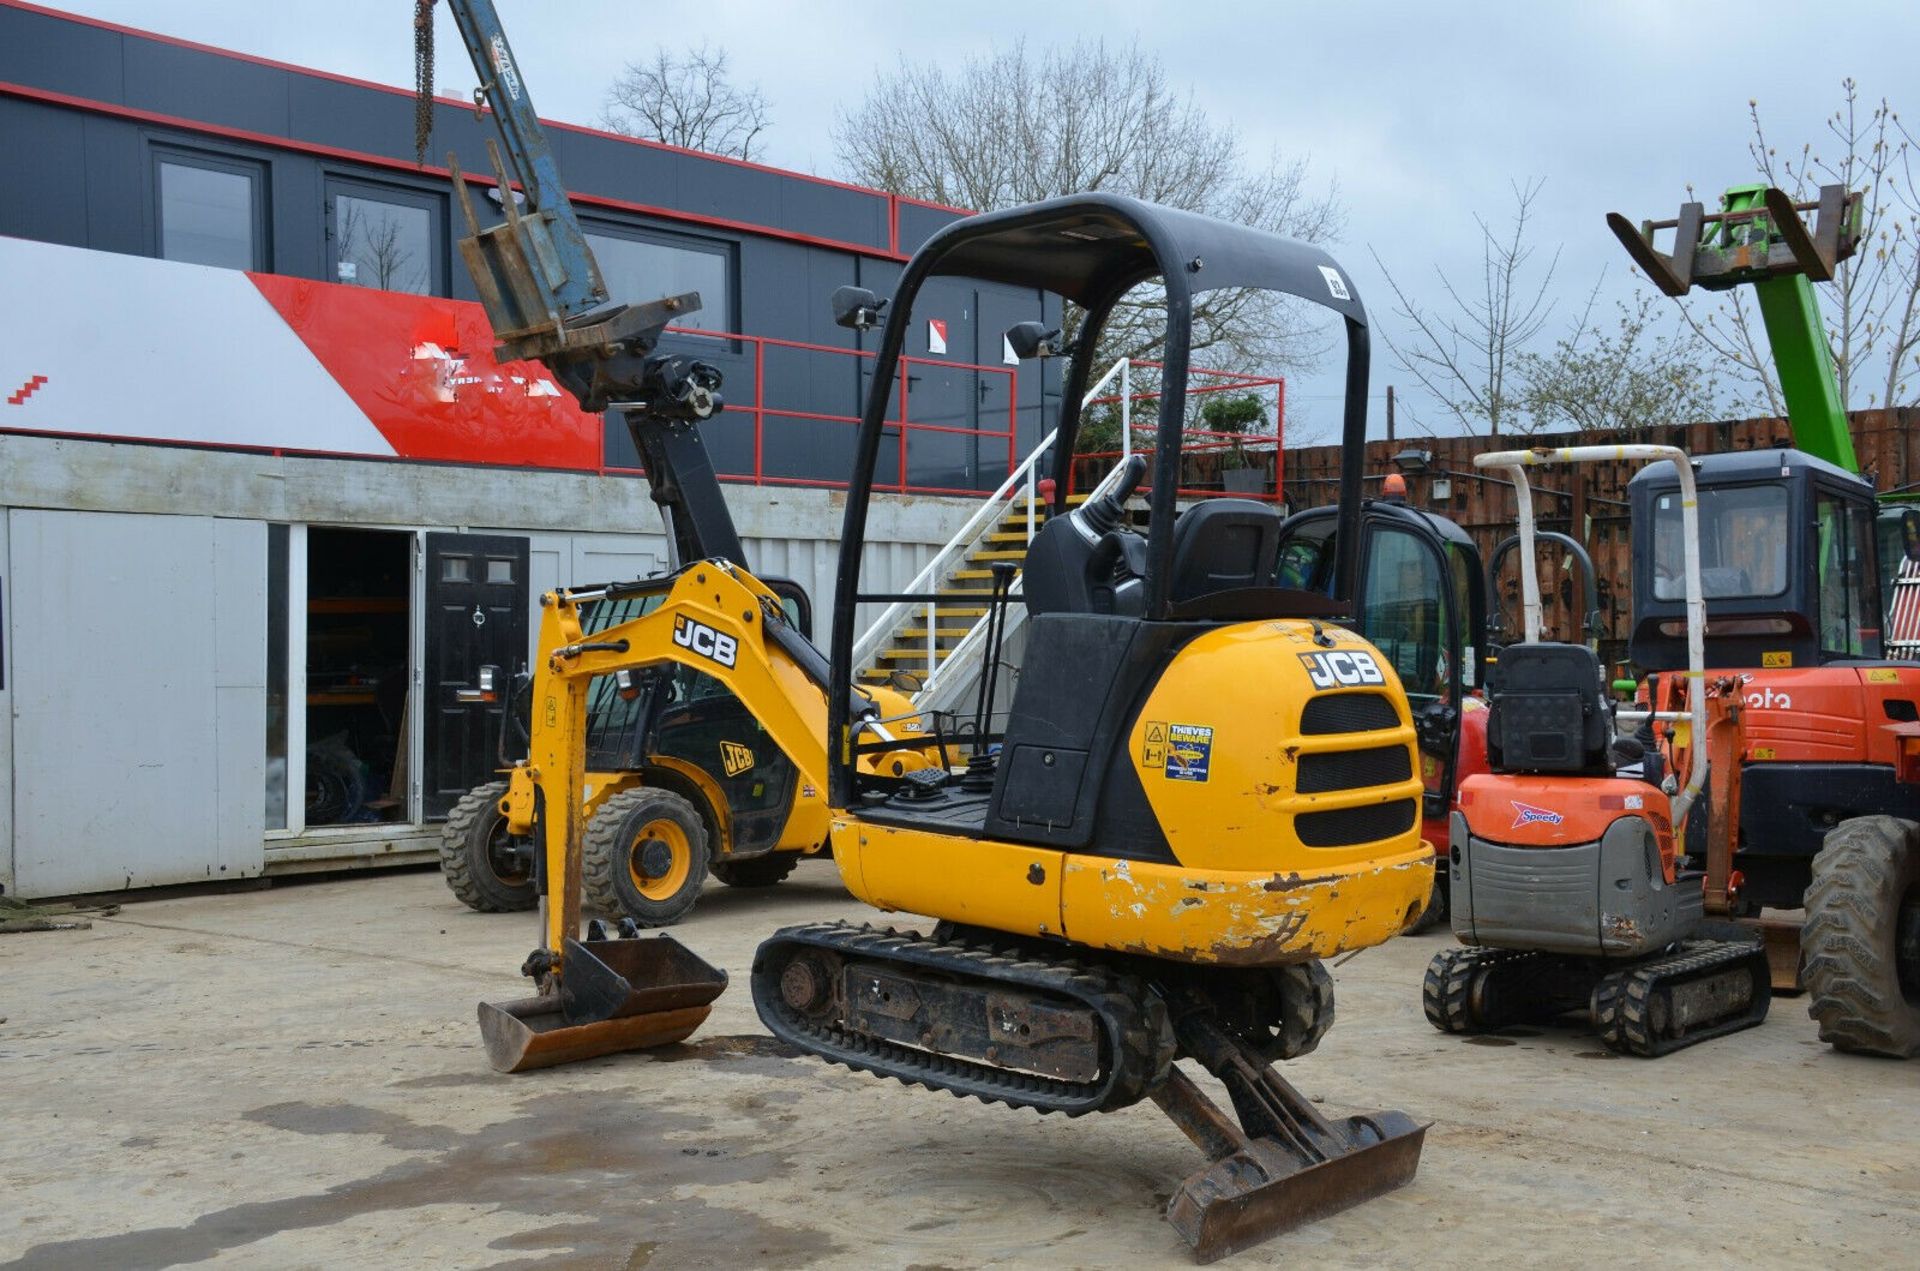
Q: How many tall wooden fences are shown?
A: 1